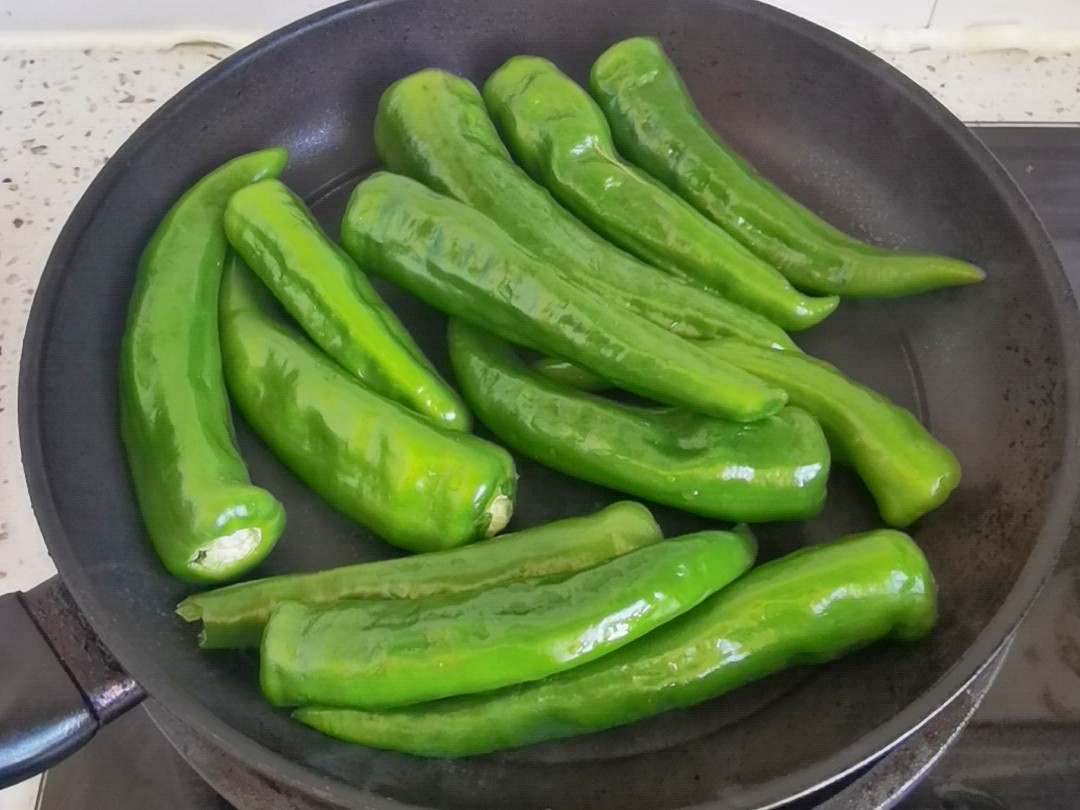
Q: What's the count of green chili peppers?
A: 12